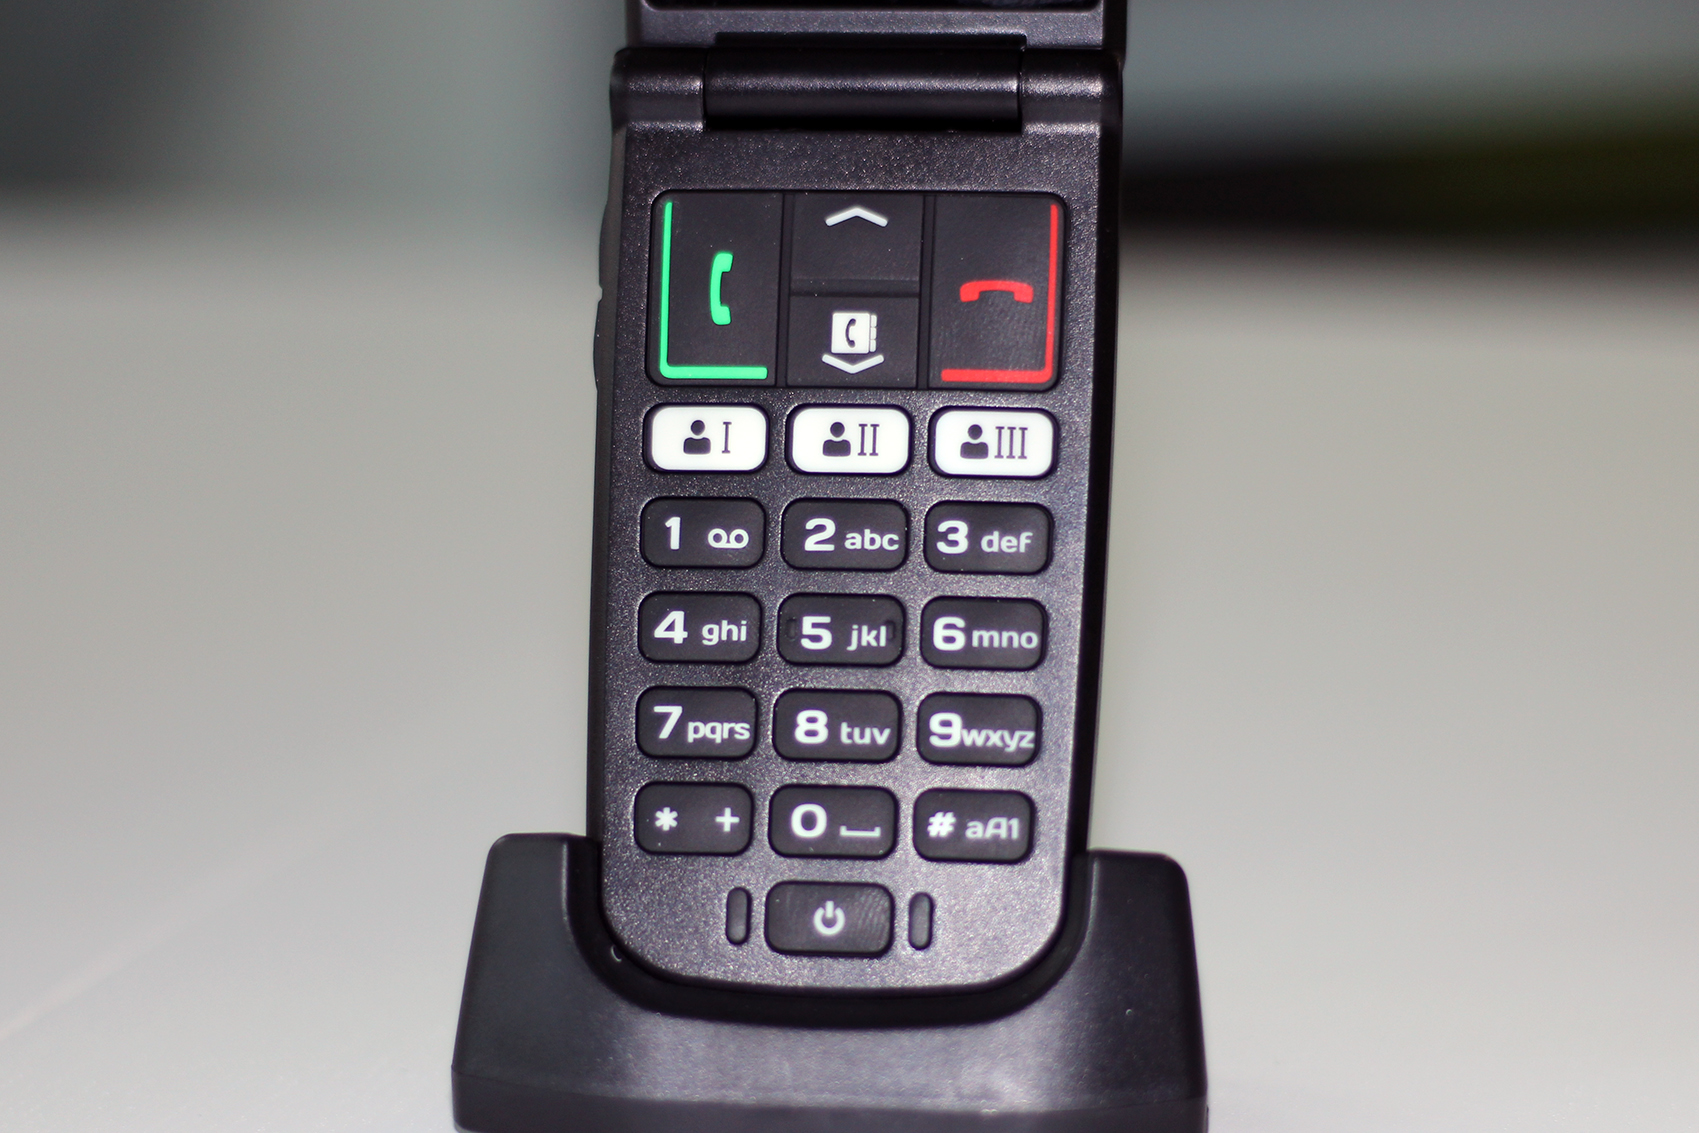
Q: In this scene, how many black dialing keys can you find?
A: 12